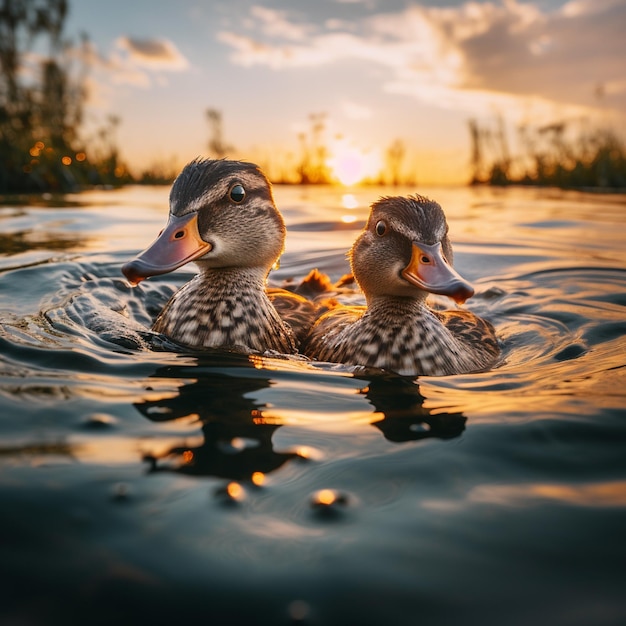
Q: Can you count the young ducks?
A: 2